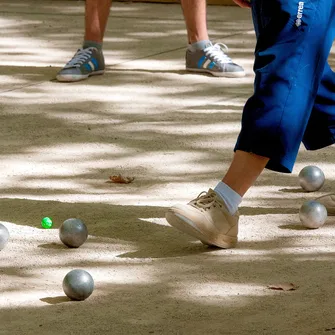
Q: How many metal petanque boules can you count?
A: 5